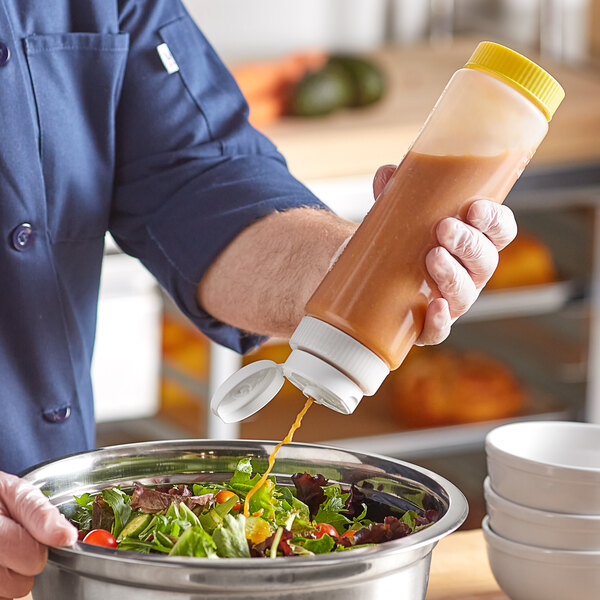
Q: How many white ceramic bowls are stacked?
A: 3